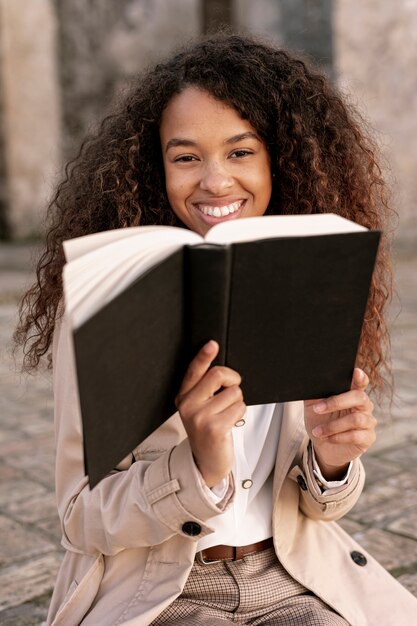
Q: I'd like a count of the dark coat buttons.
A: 3